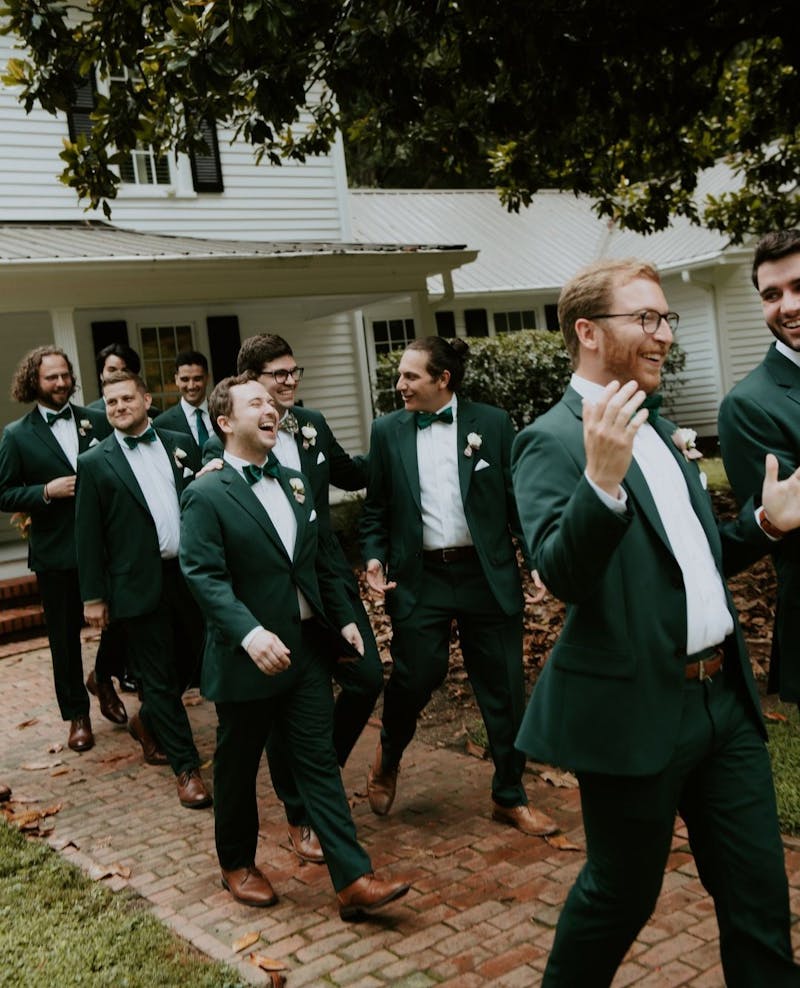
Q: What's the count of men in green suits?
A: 9